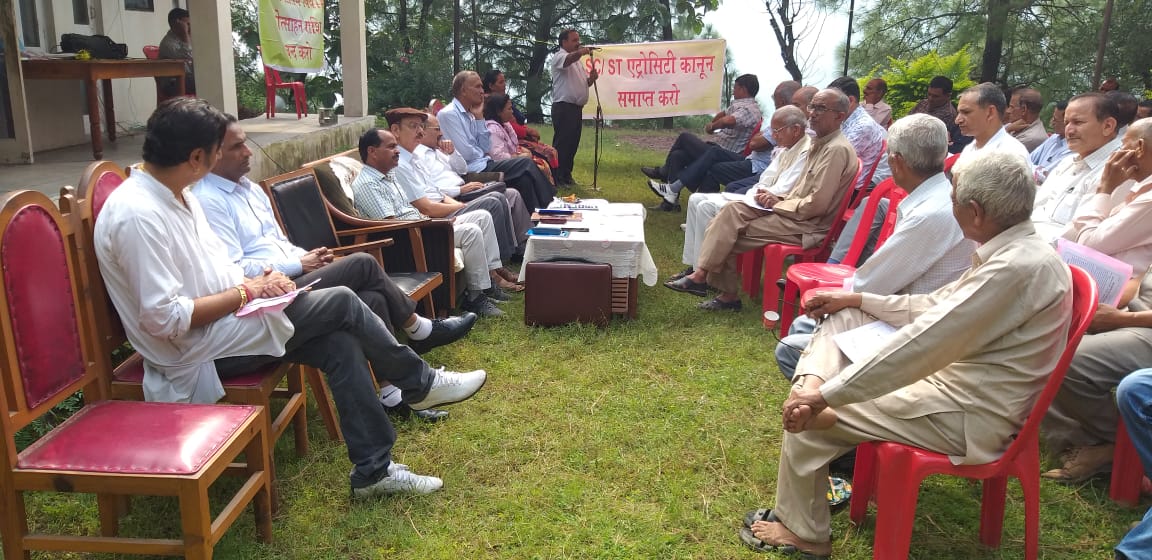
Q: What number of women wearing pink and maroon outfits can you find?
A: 2